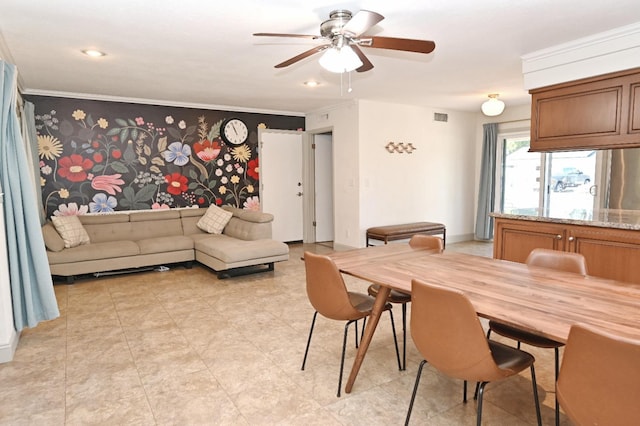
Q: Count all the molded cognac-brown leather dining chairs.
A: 5